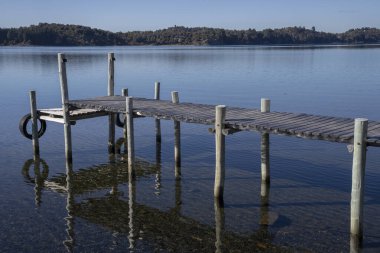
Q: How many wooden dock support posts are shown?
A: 10